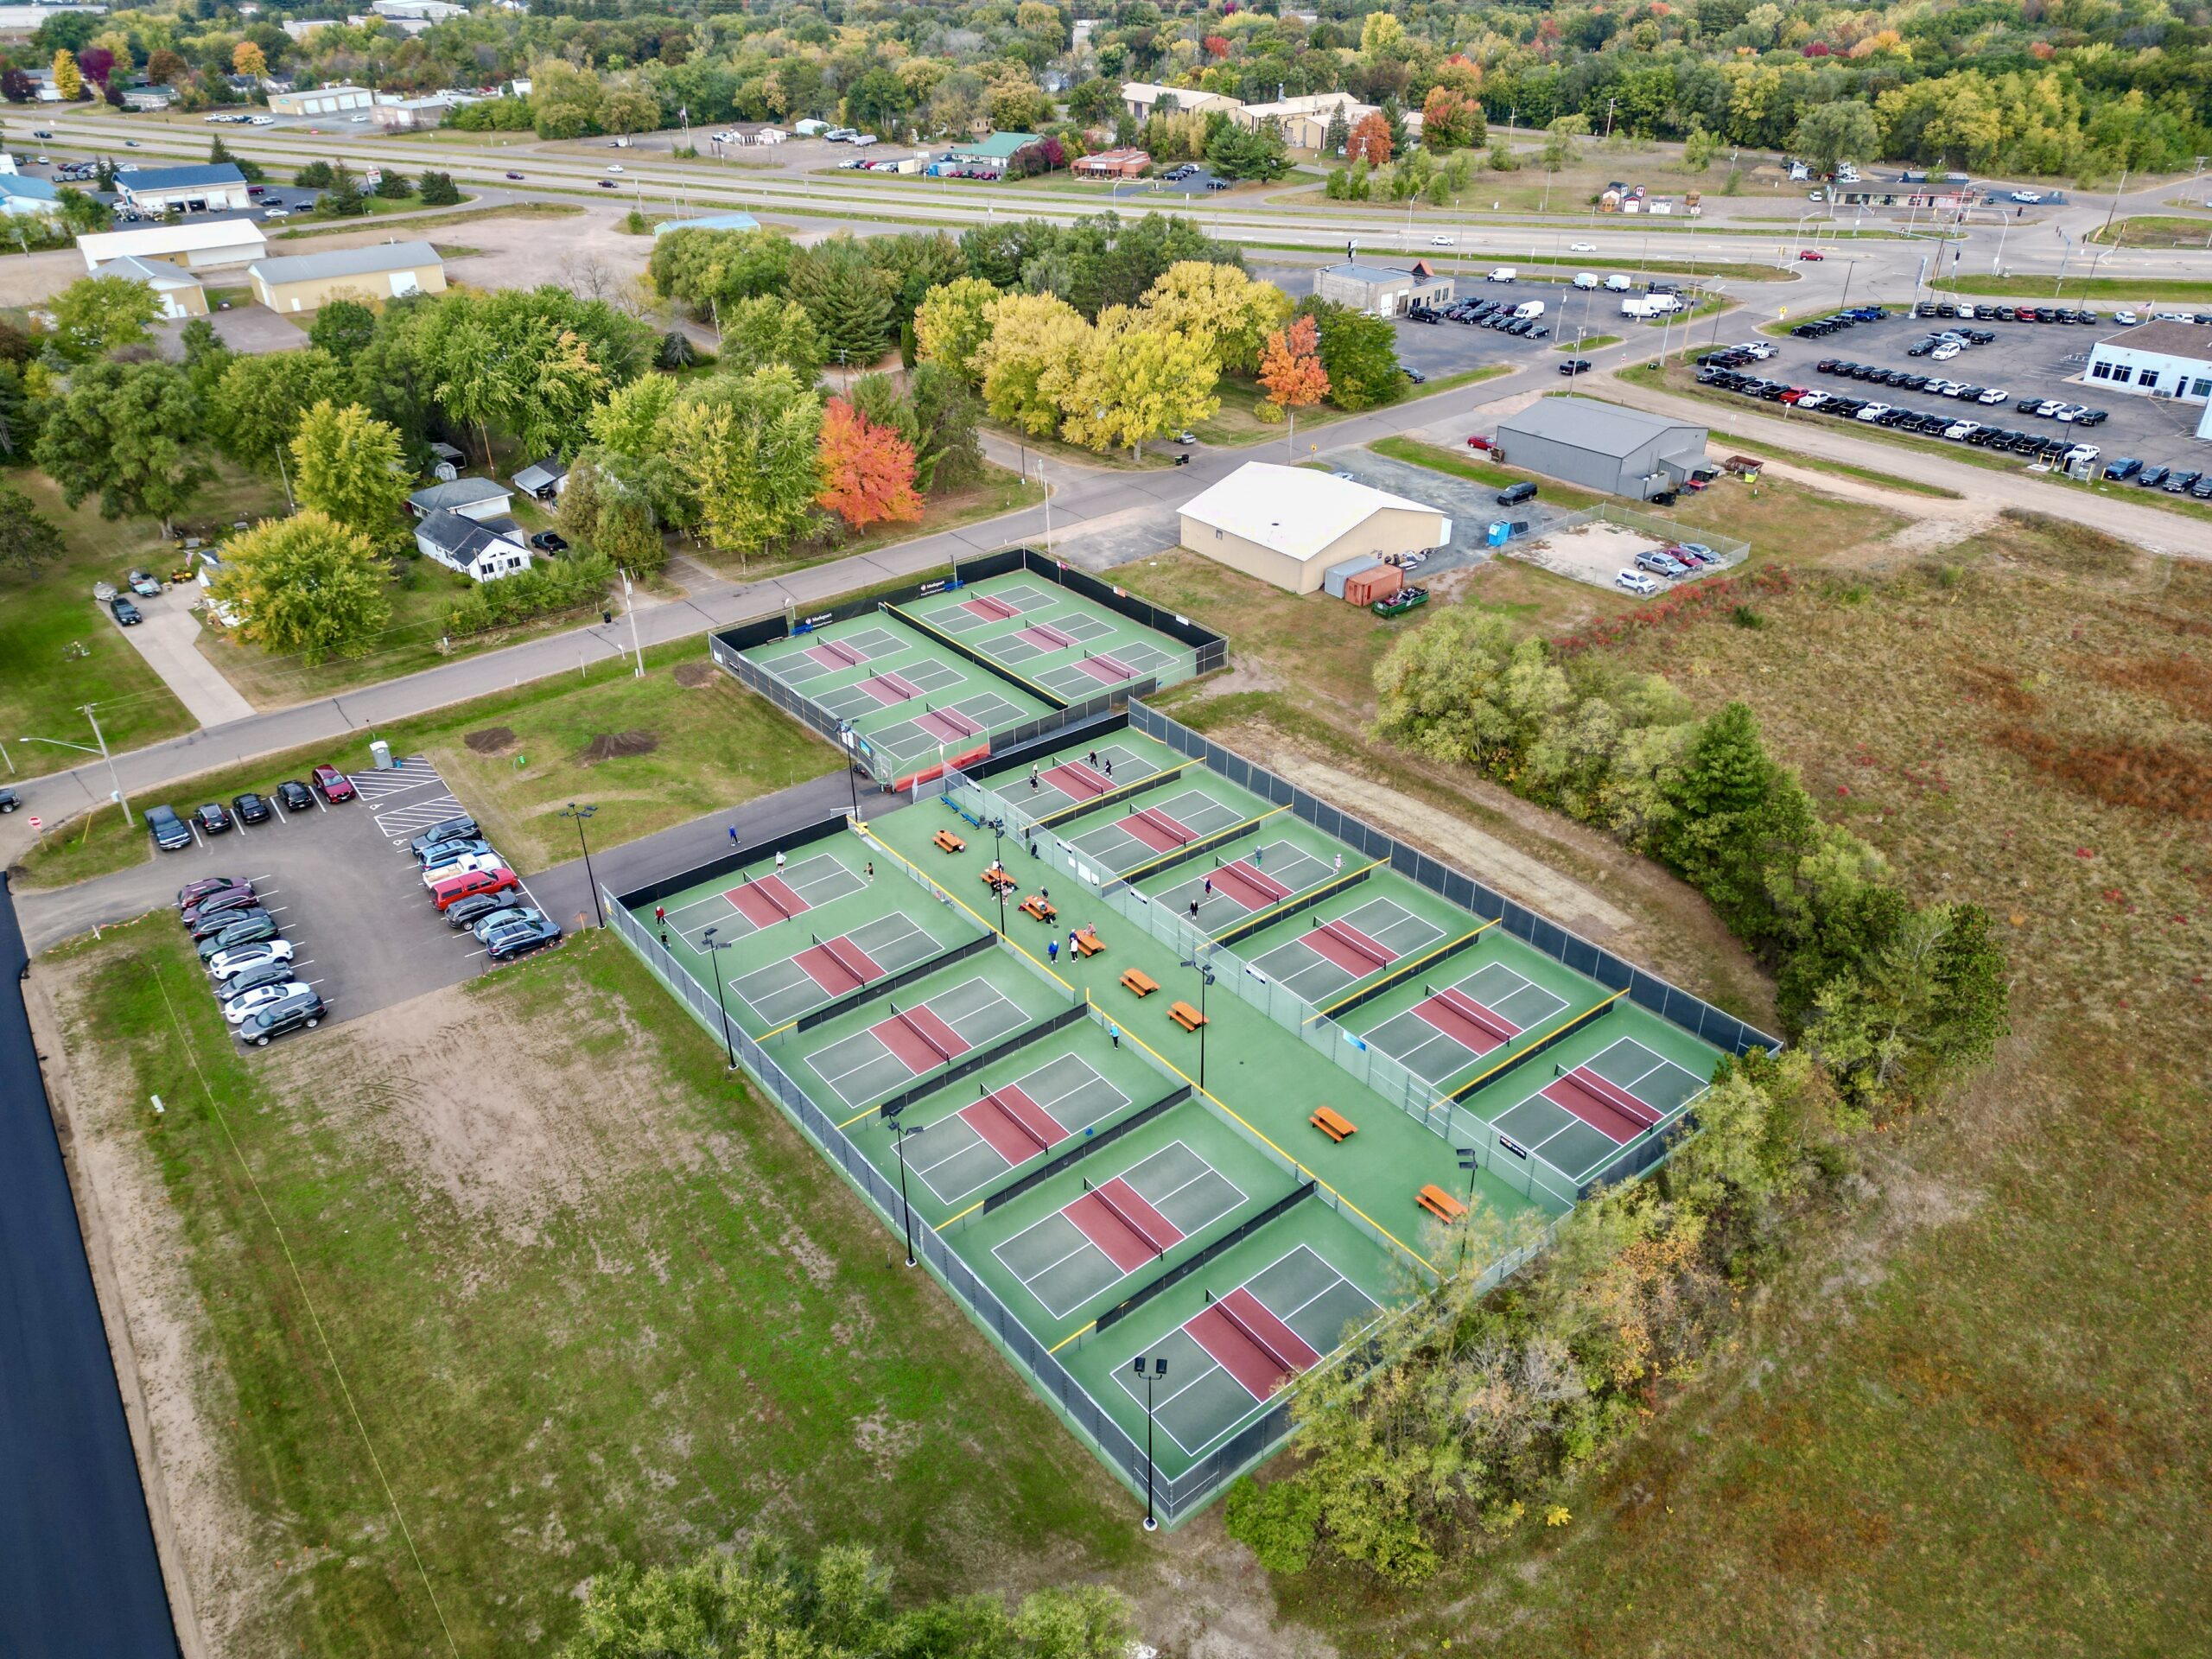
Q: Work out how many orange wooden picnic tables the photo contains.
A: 8